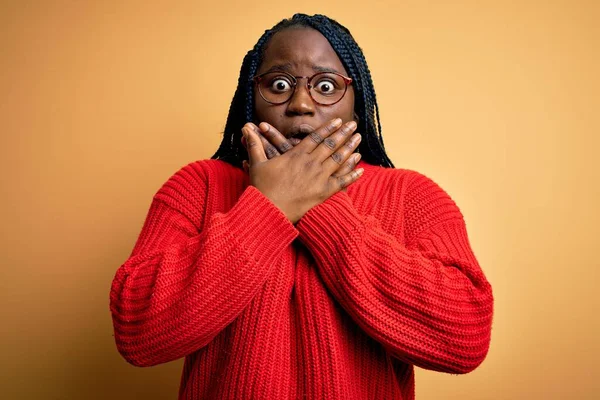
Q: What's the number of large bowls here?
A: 0